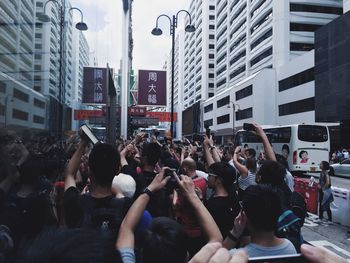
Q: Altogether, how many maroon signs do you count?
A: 2